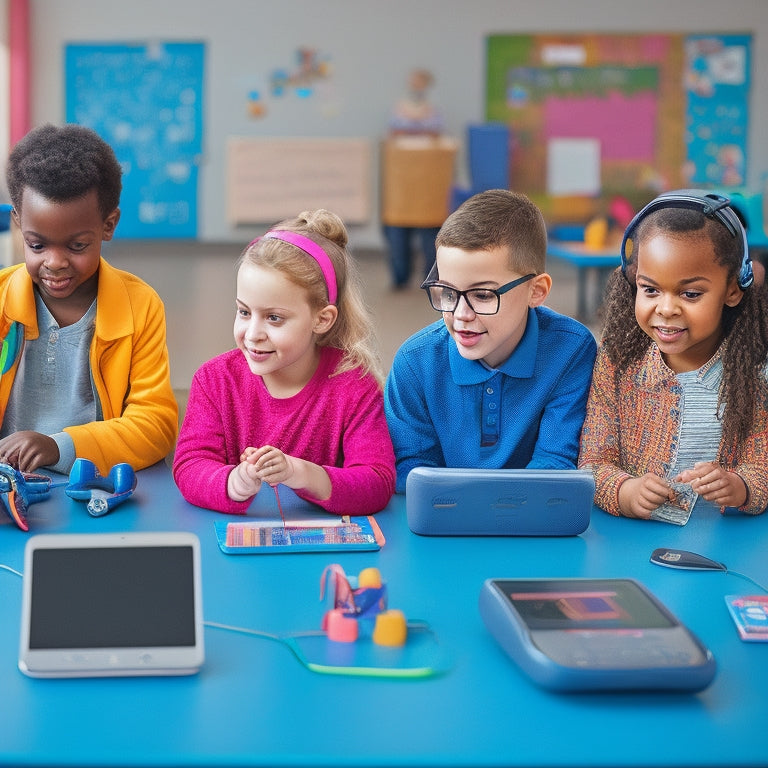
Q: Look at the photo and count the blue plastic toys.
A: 2